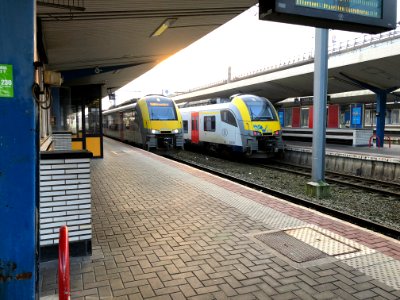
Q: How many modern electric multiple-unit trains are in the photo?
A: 2